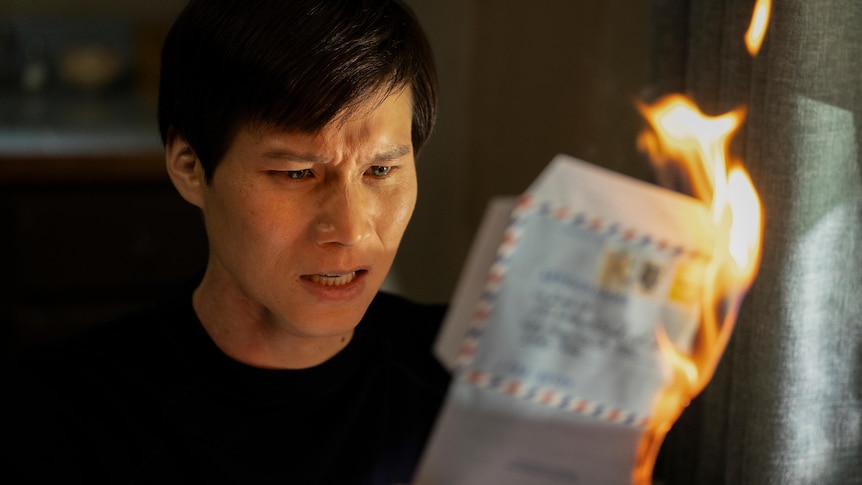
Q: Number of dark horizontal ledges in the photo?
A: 1